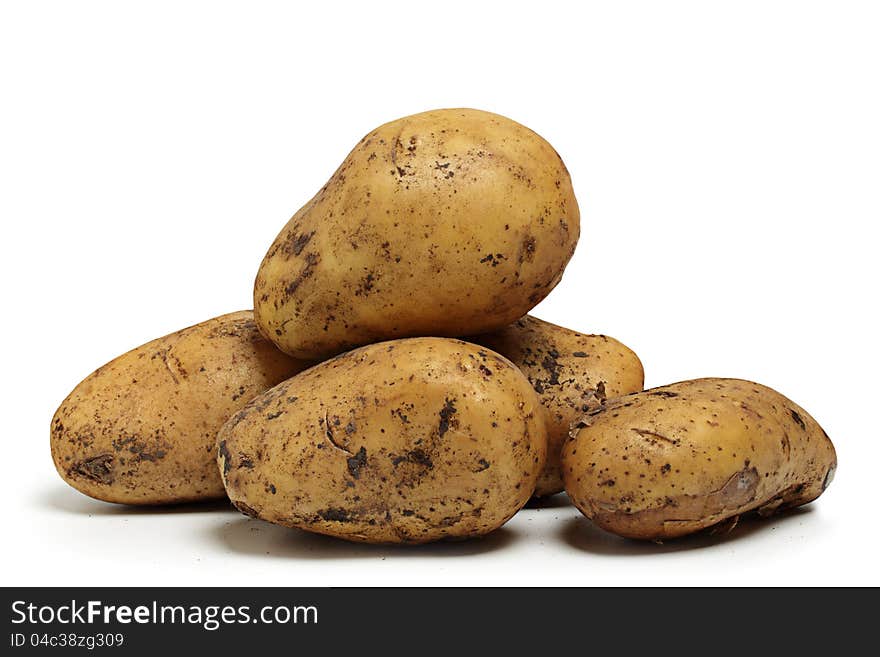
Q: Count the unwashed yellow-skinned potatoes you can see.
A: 5